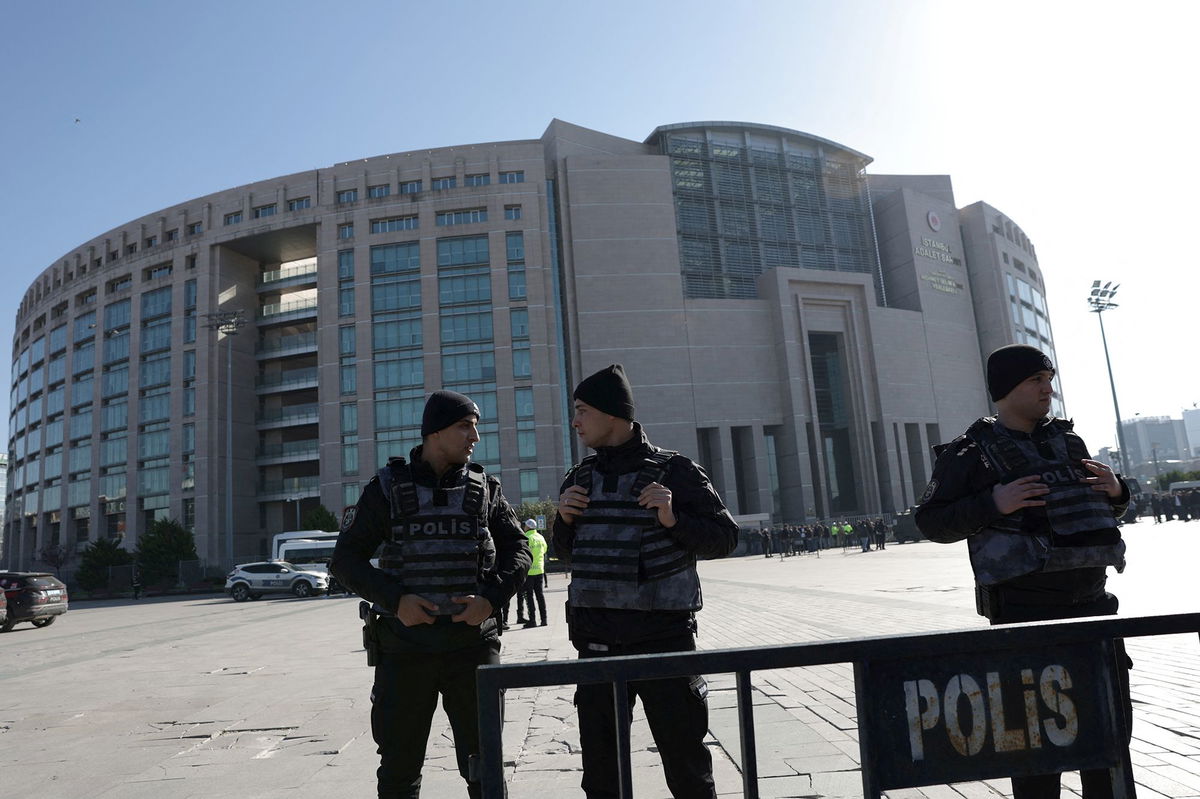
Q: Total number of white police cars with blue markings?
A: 1